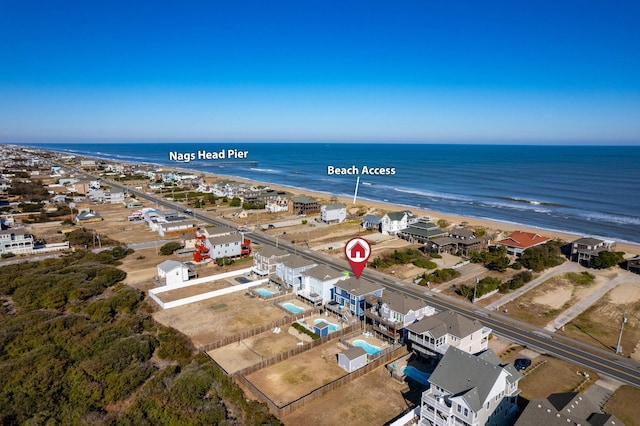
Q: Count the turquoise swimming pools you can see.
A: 5